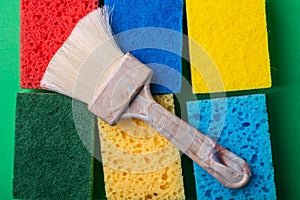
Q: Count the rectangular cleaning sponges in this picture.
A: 6